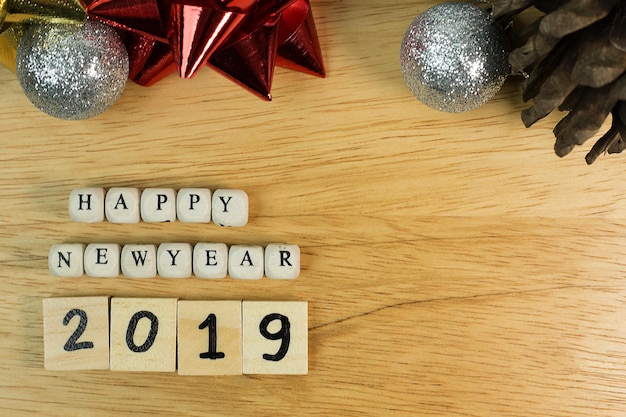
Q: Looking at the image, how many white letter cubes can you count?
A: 12